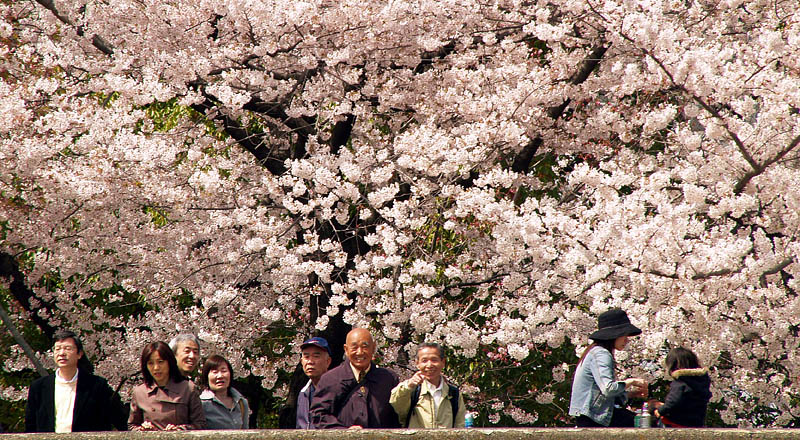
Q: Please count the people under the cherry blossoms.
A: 9